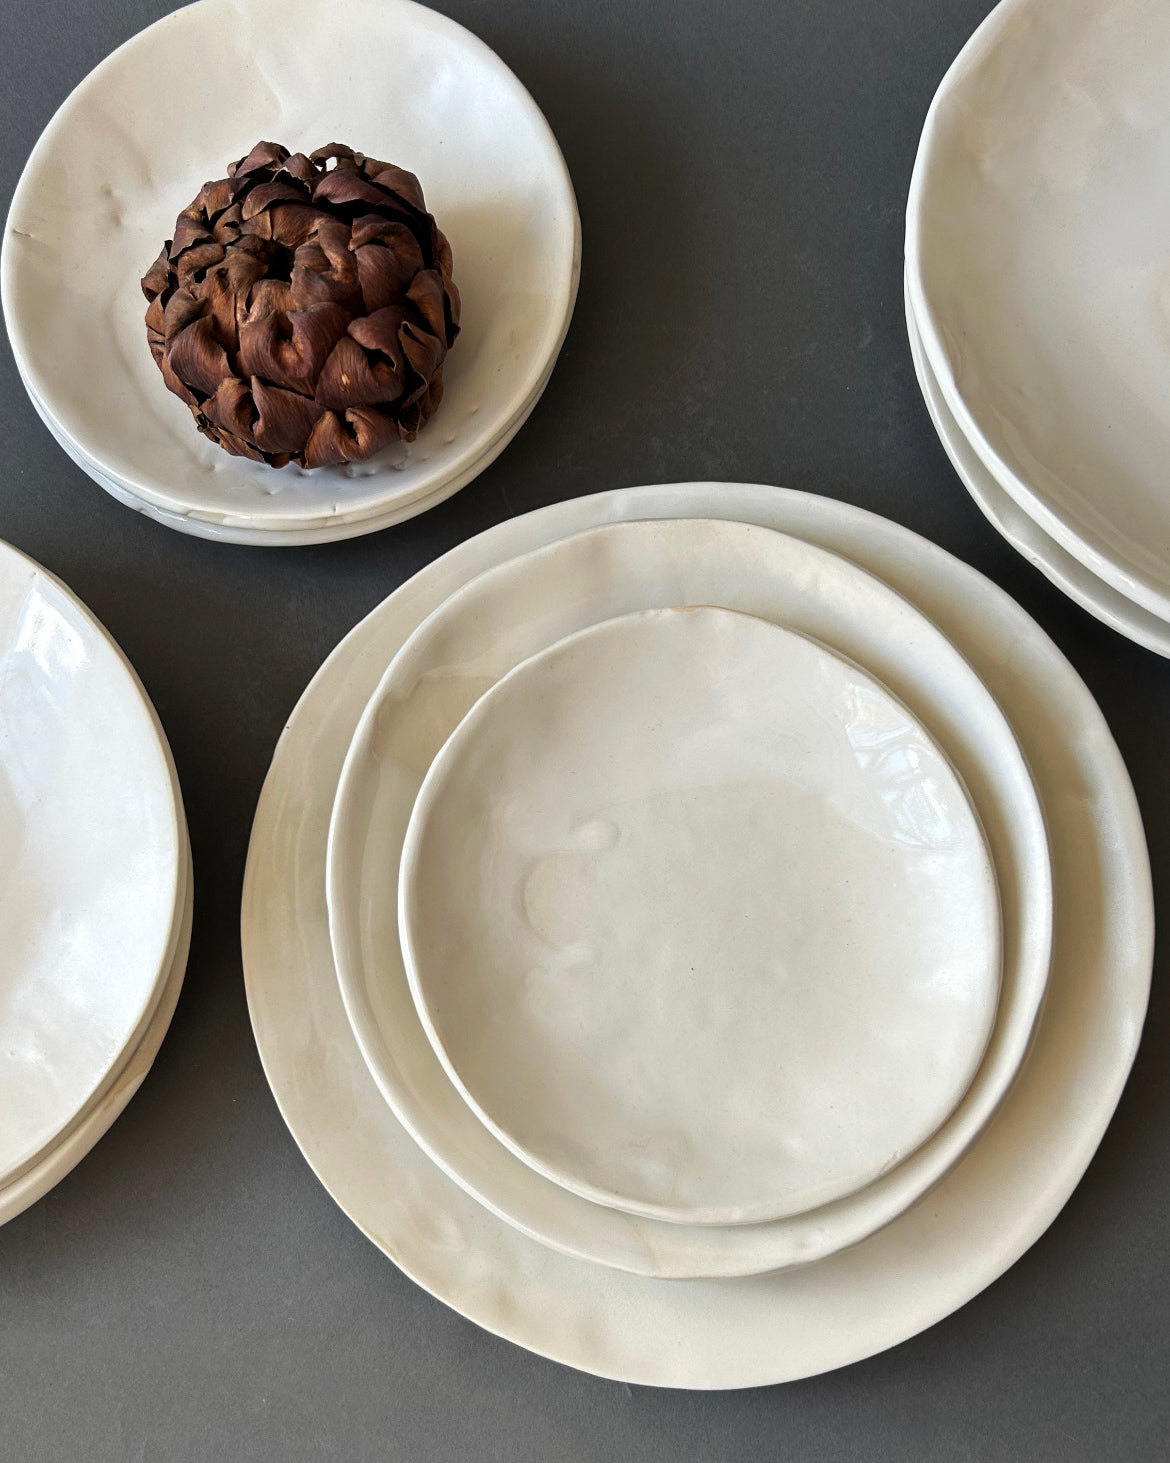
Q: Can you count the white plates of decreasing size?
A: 3